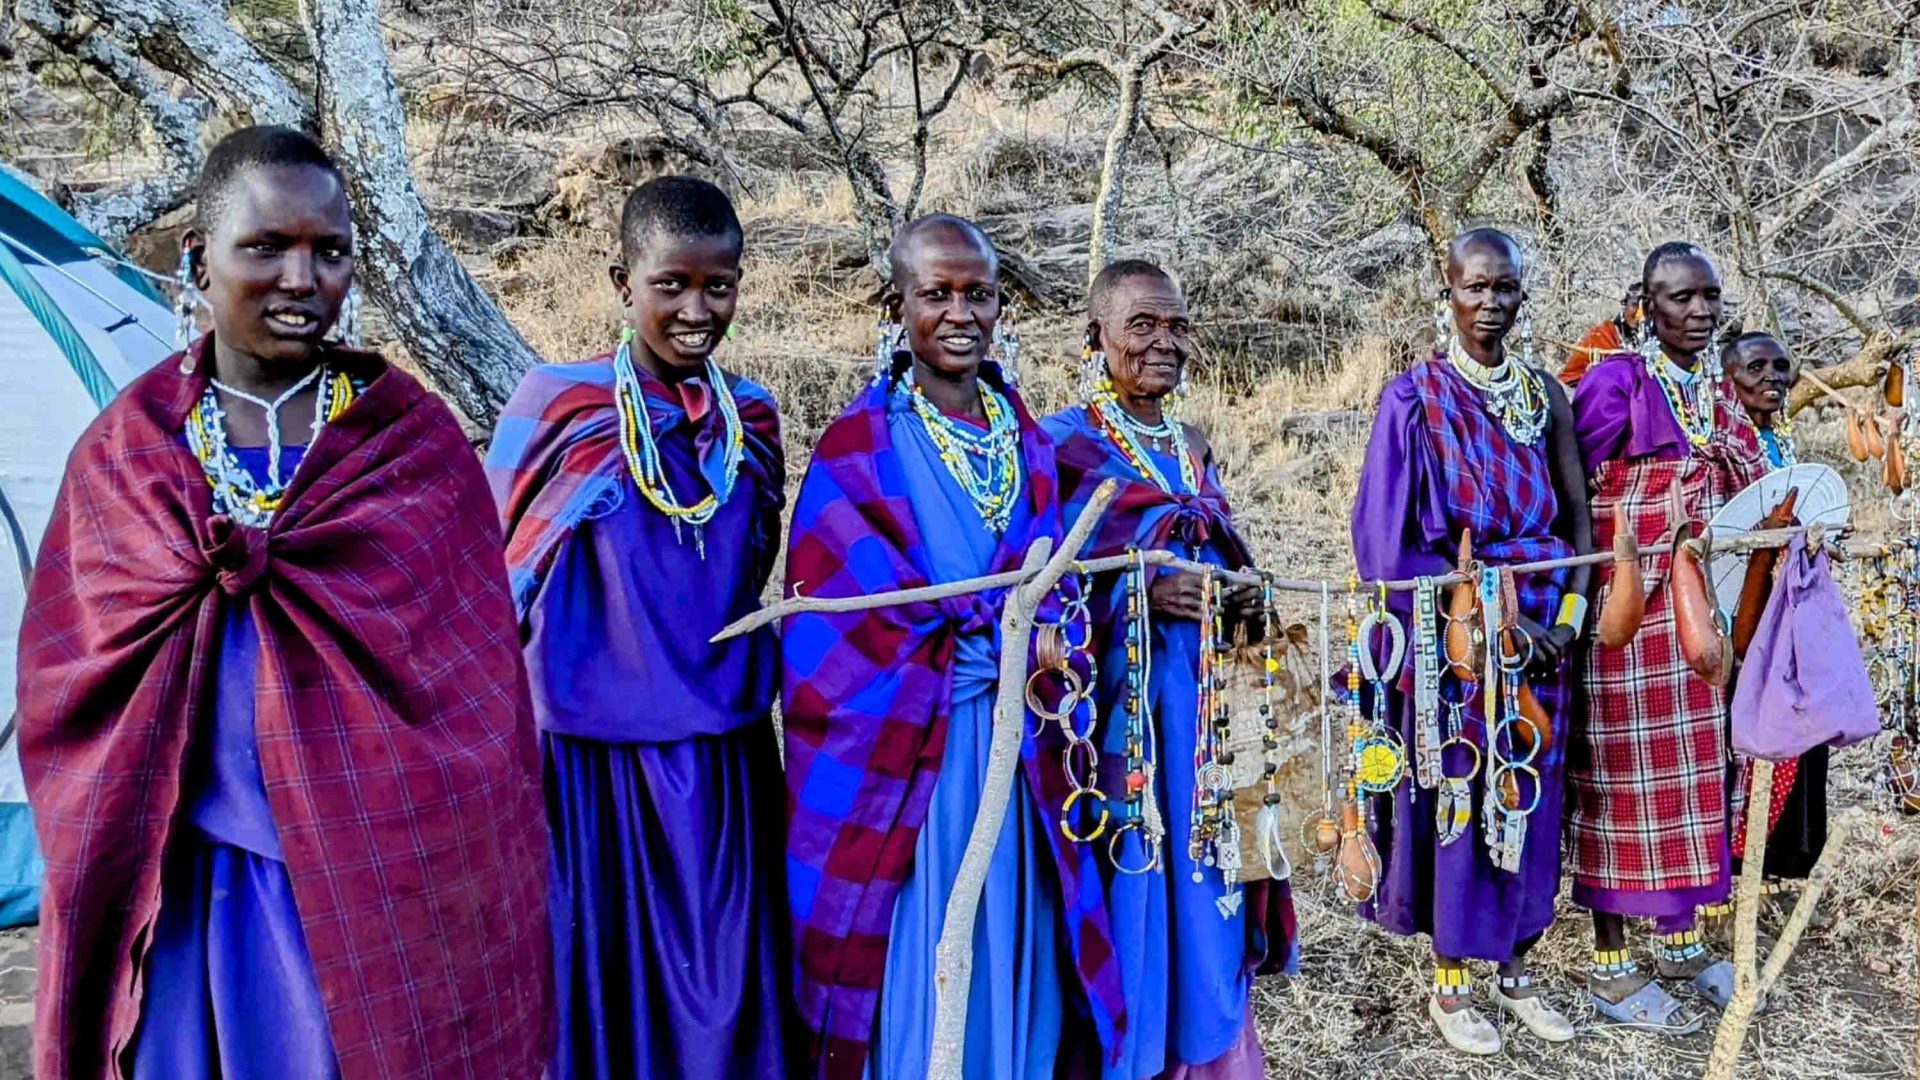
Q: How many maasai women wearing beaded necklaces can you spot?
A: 7